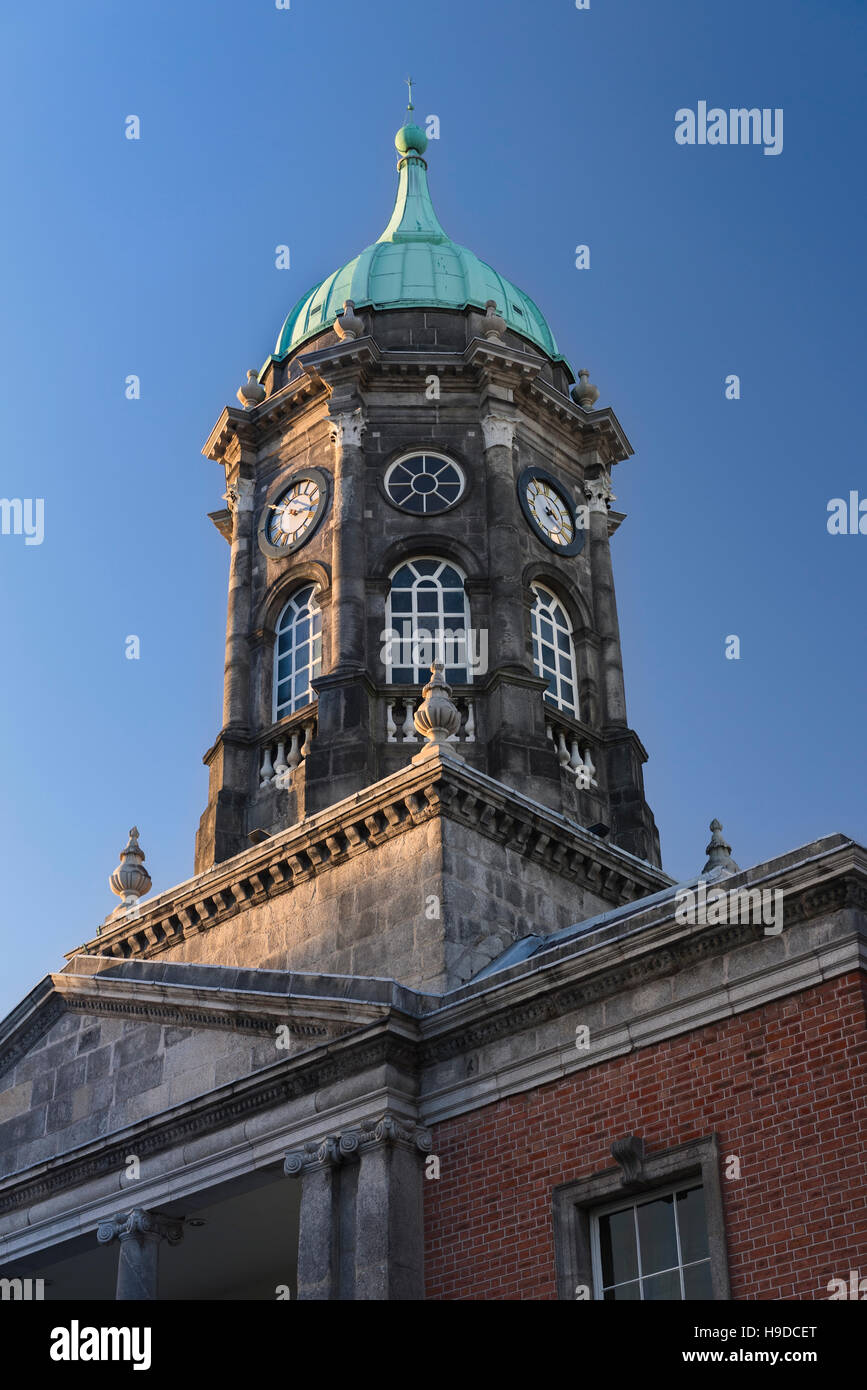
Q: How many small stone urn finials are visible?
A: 7